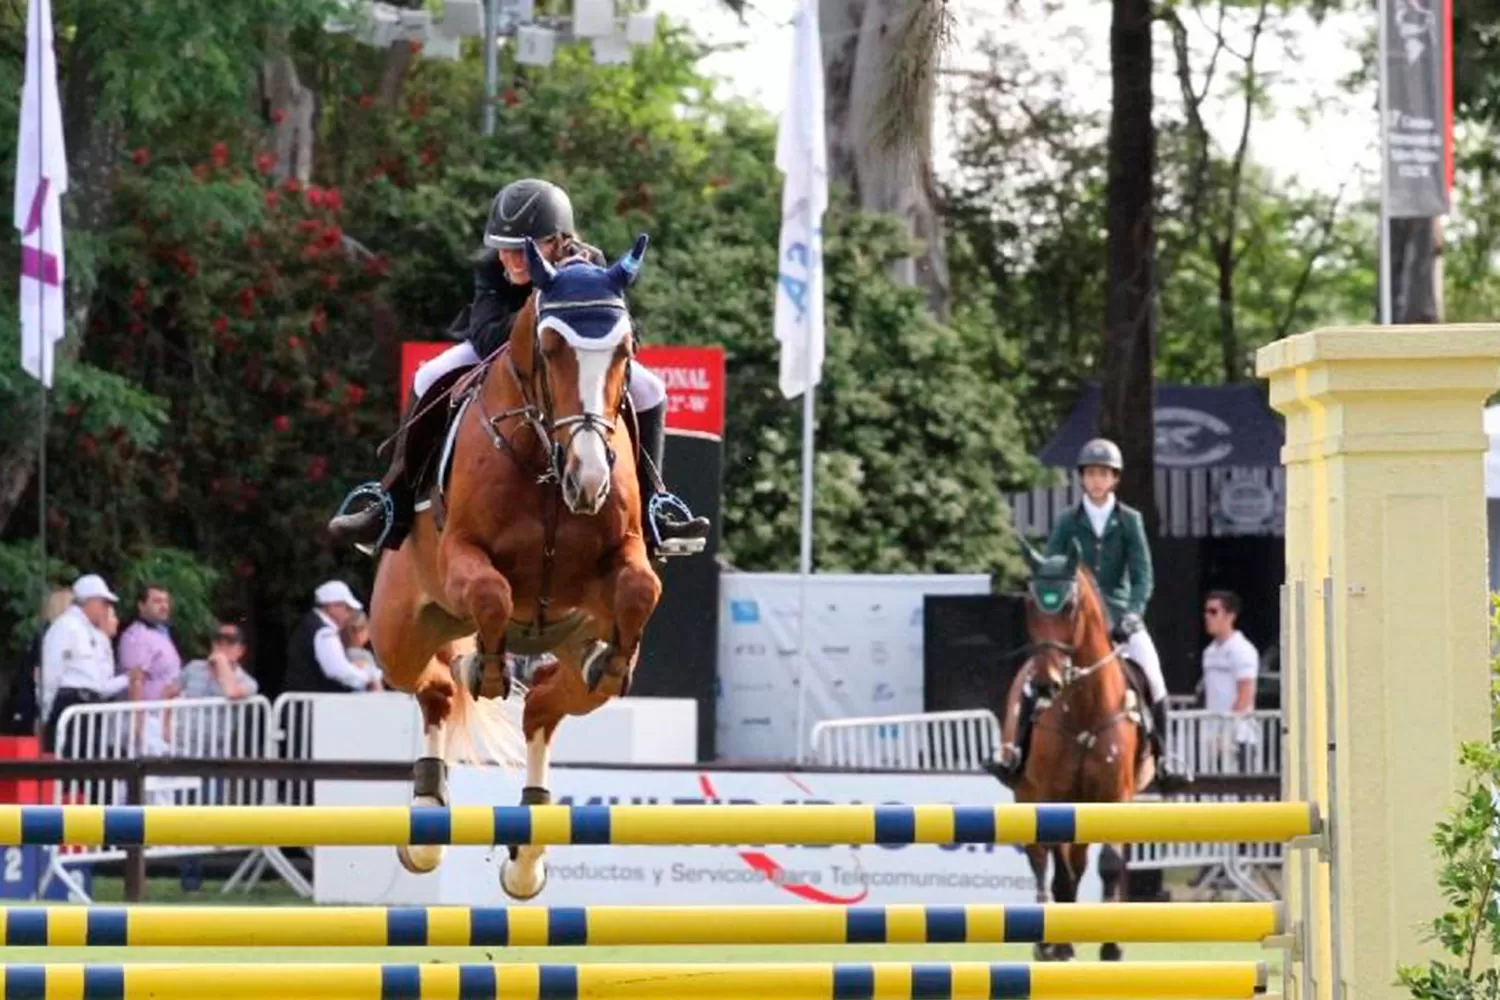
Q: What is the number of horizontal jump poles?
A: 3